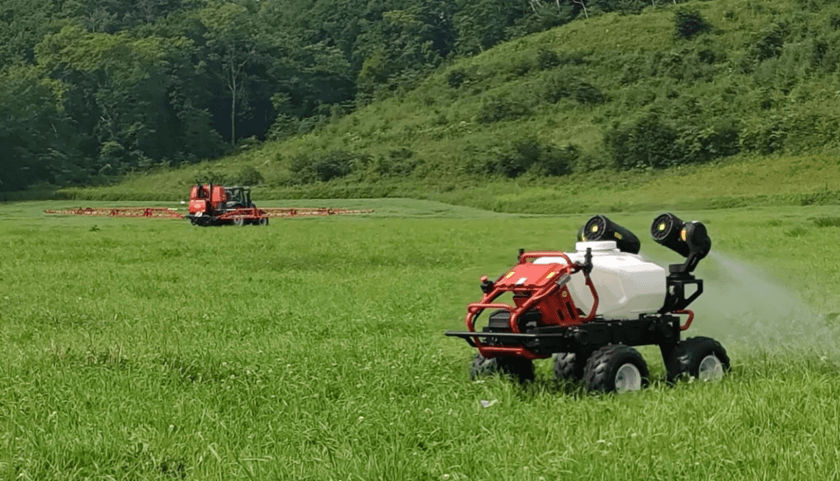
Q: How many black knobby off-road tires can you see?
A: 4